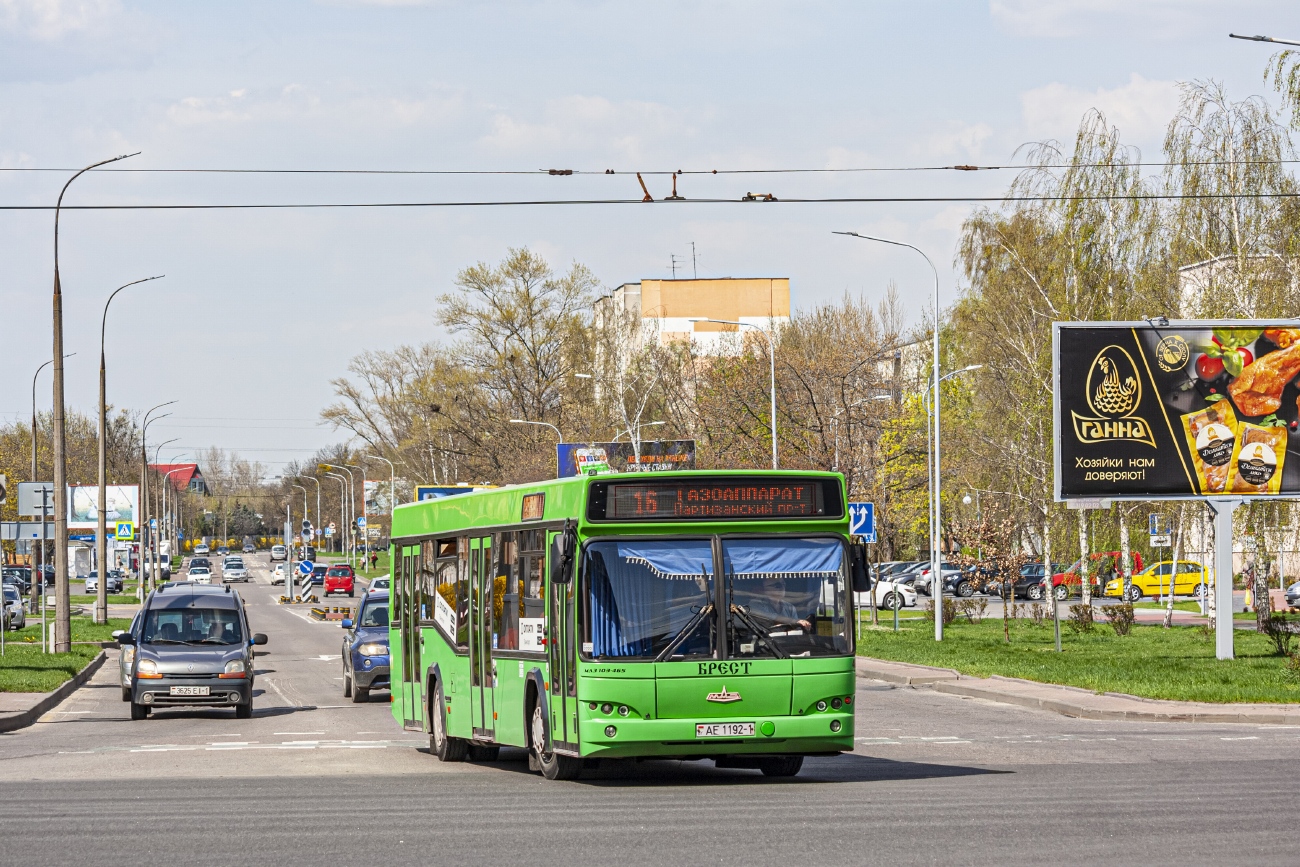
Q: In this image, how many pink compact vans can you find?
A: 0